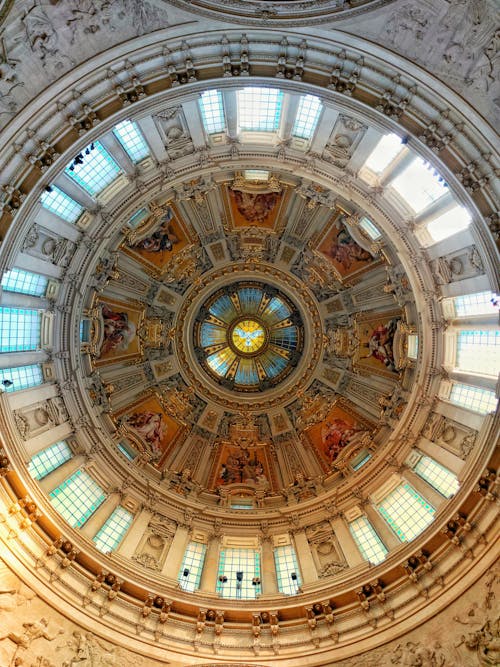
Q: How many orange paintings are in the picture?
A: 8